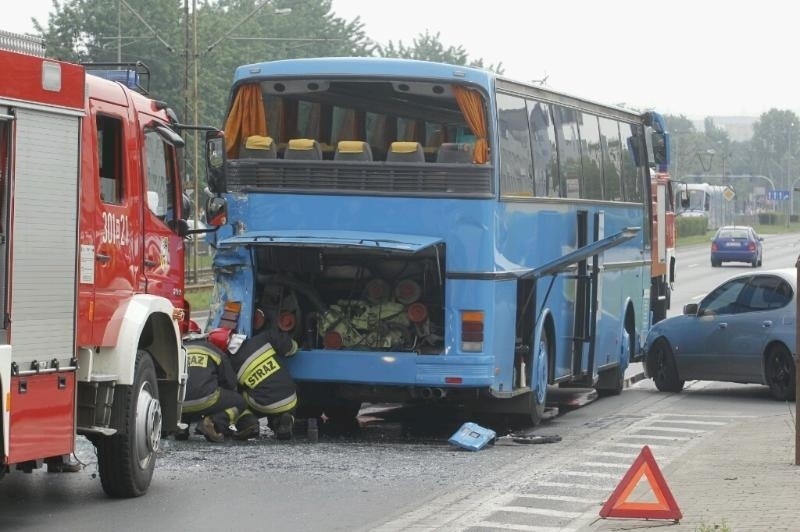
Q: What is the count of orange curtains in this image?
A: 2